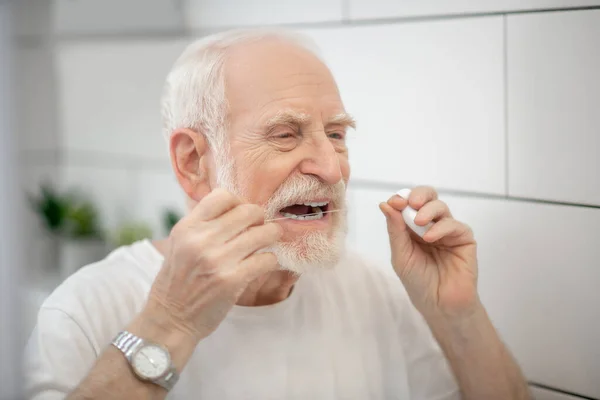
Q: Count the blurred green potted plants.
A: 3